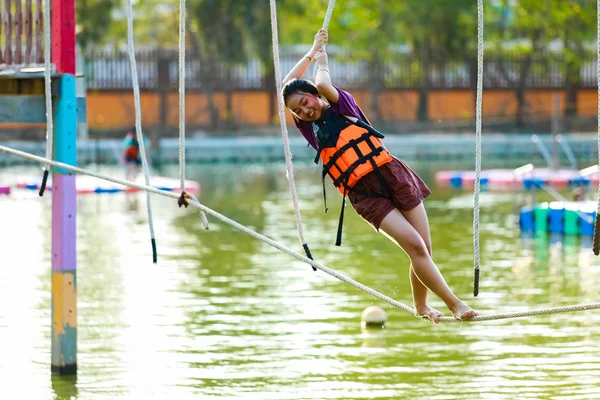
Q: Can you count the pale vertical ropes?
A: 7